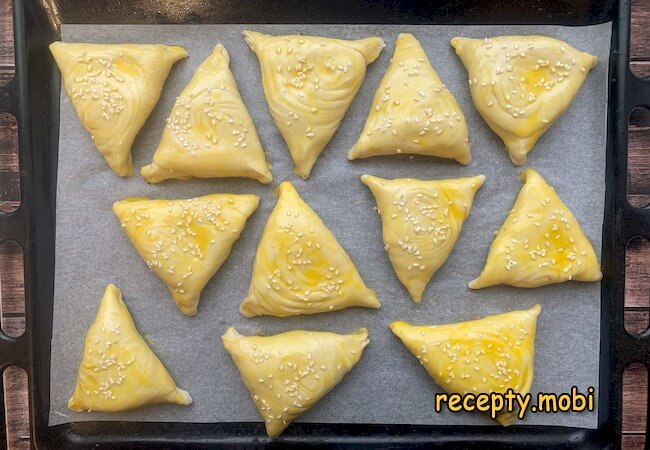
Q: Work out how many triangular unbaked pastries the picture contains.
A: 12